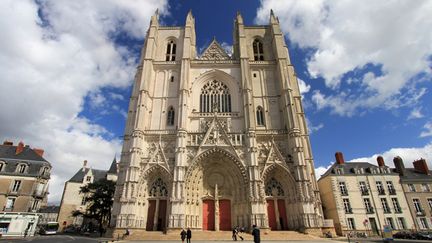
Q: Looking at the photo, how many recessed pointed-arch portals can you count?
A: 3